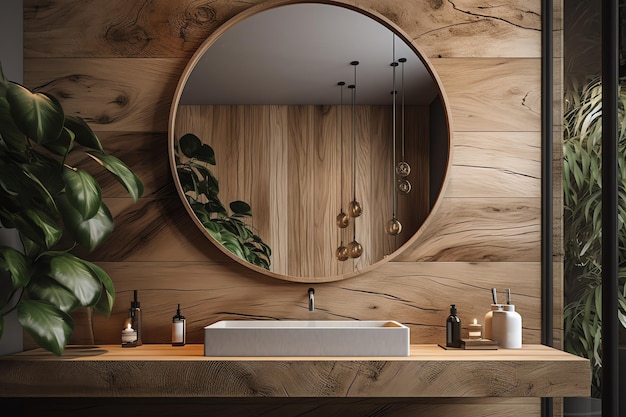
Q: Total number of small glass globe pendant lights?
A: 7